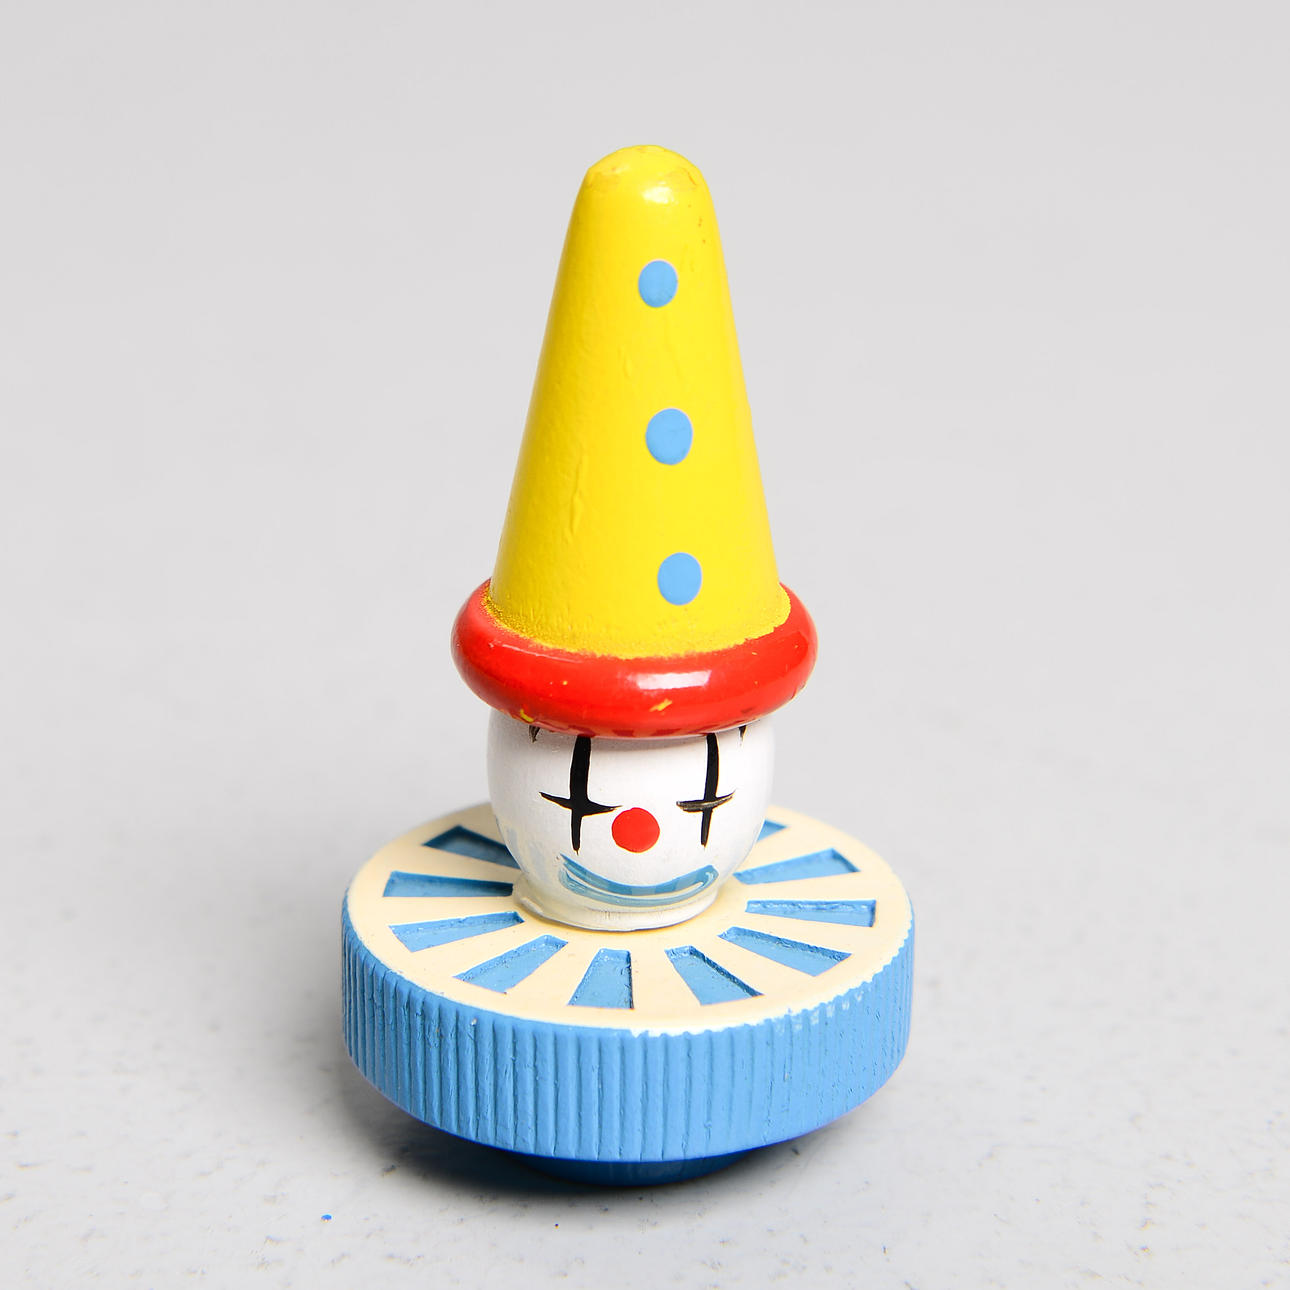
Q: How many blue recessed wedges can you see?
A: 10